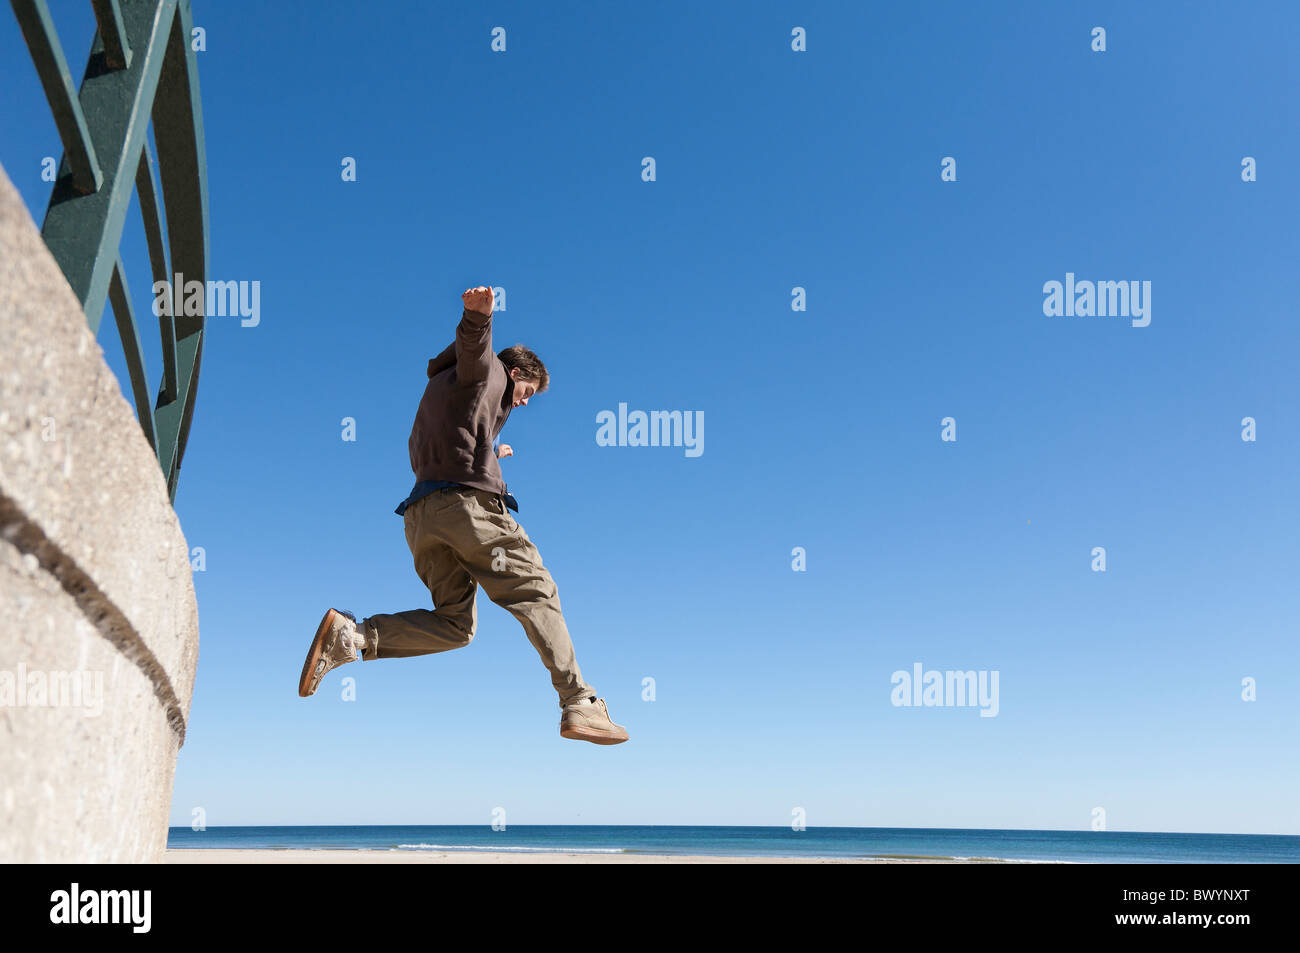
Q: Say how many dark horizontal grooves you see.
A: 1